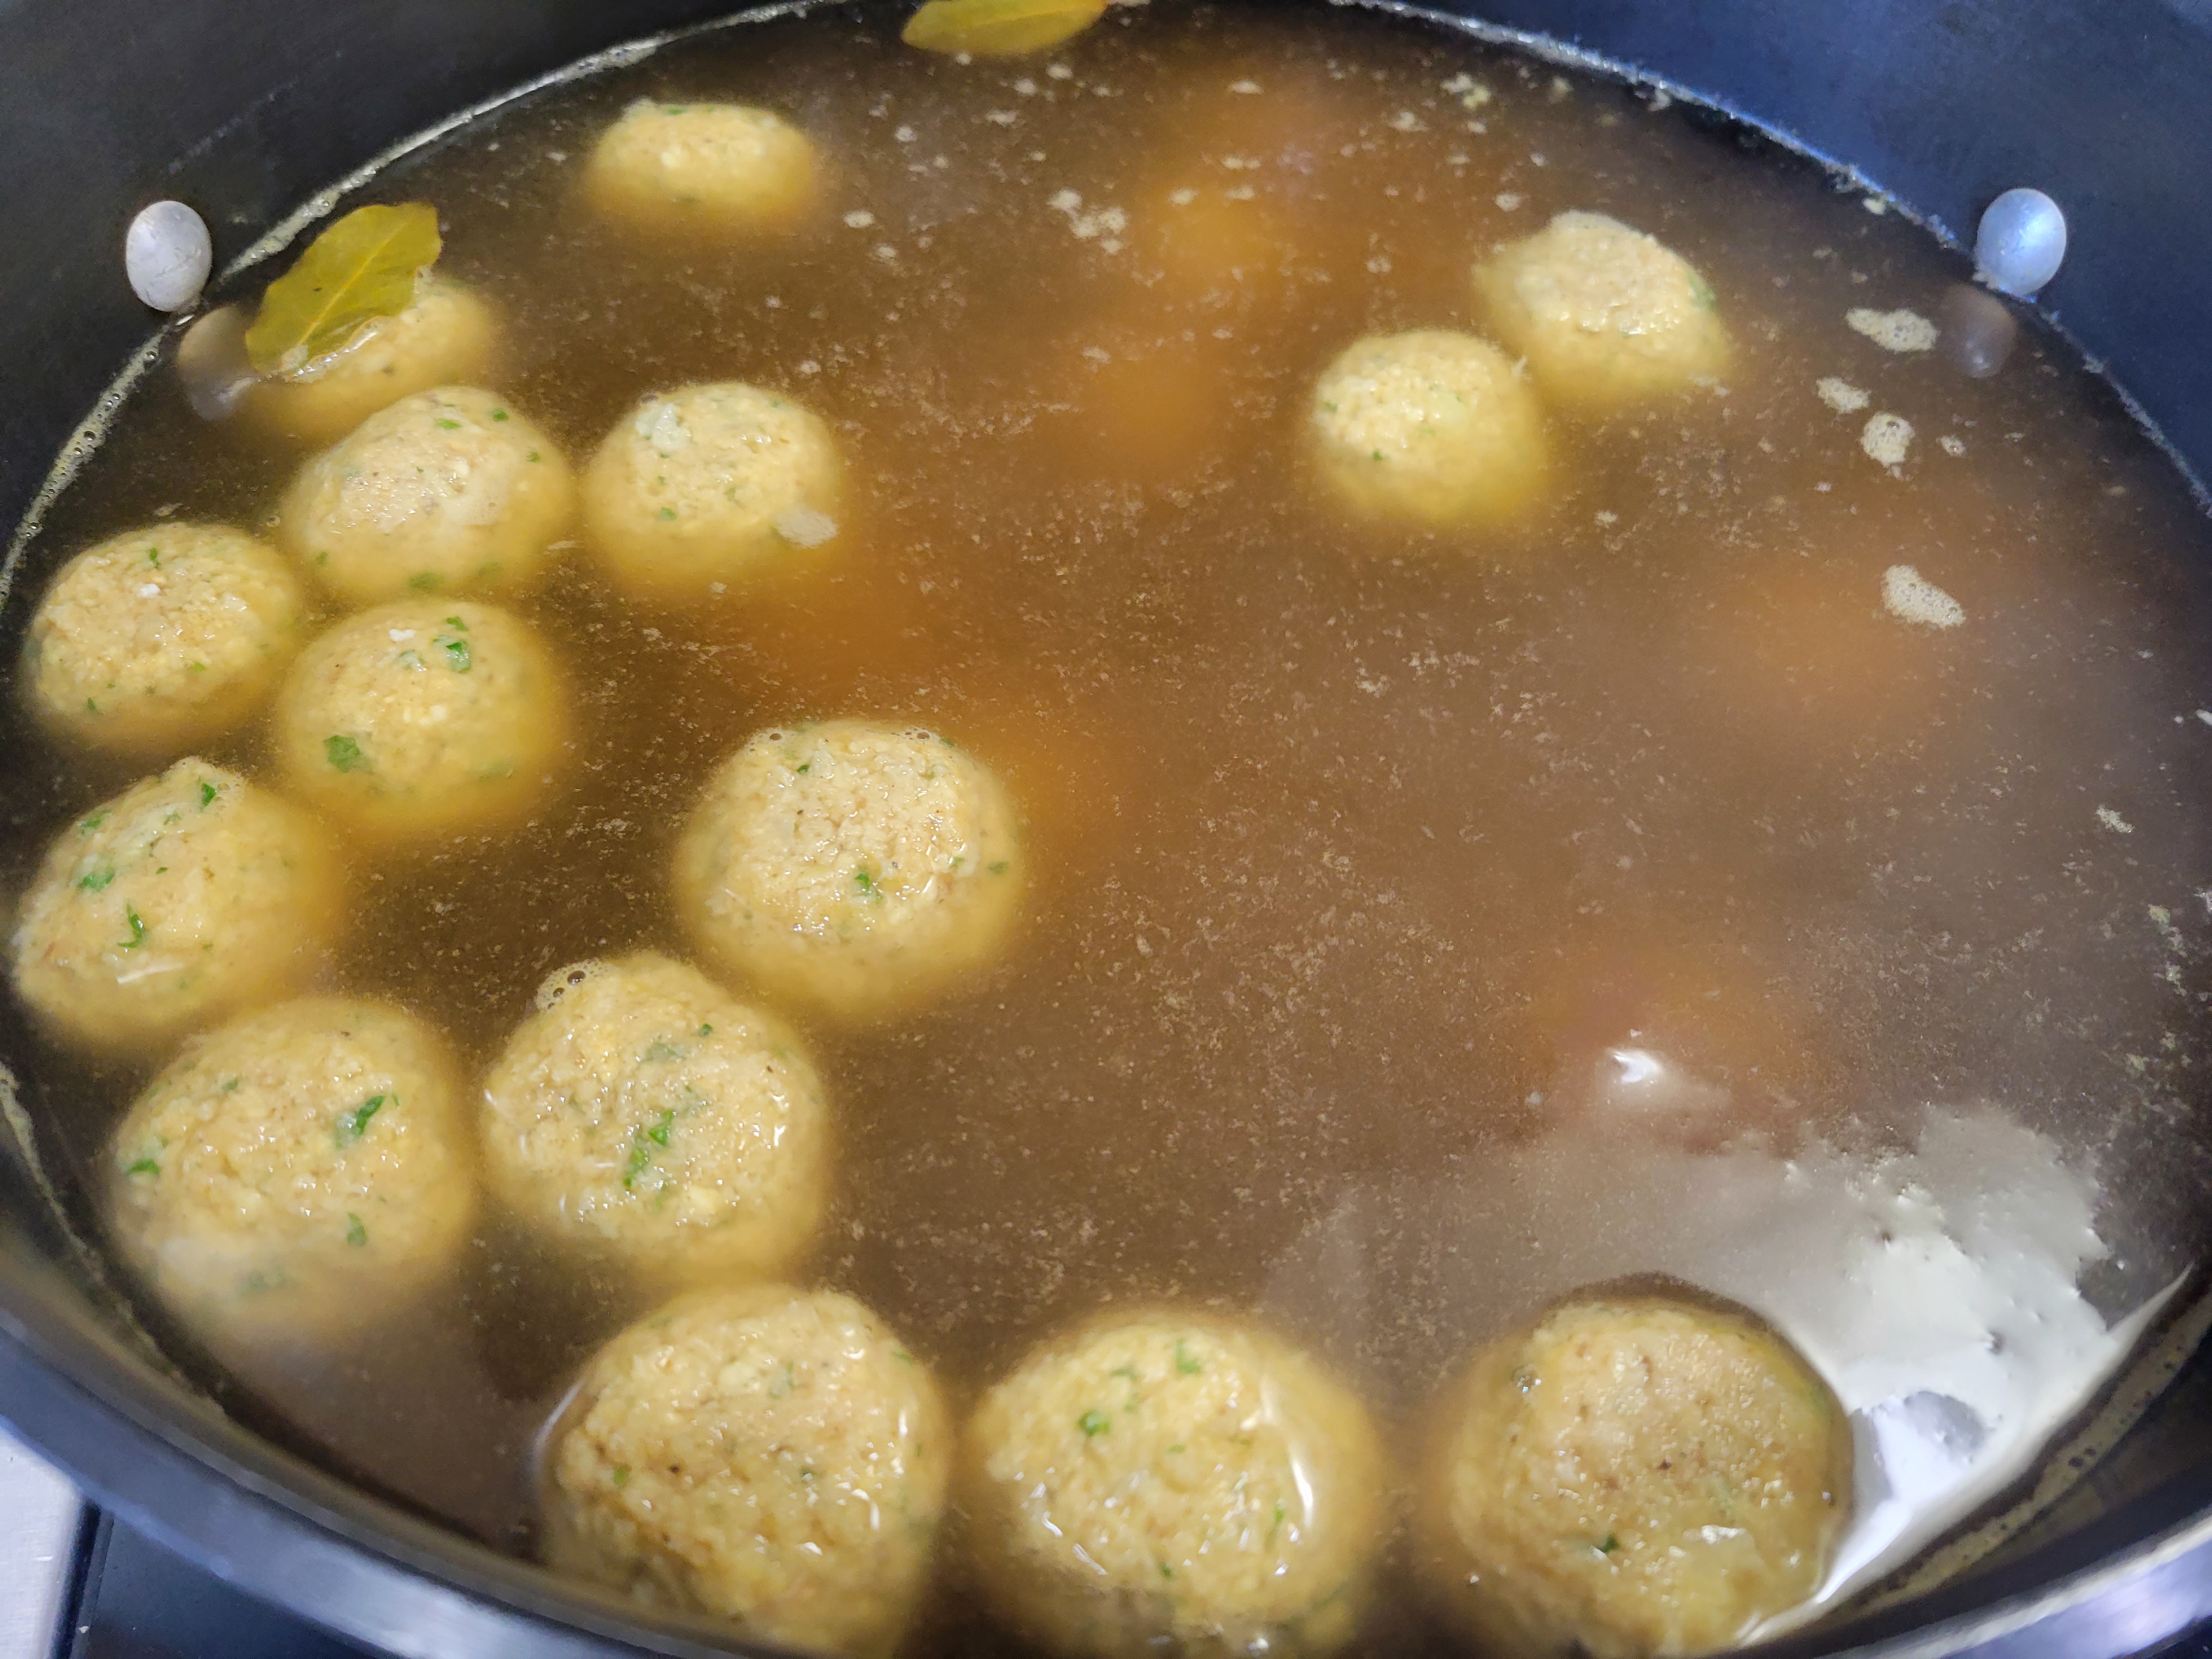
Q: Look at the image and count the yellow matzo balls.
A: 15